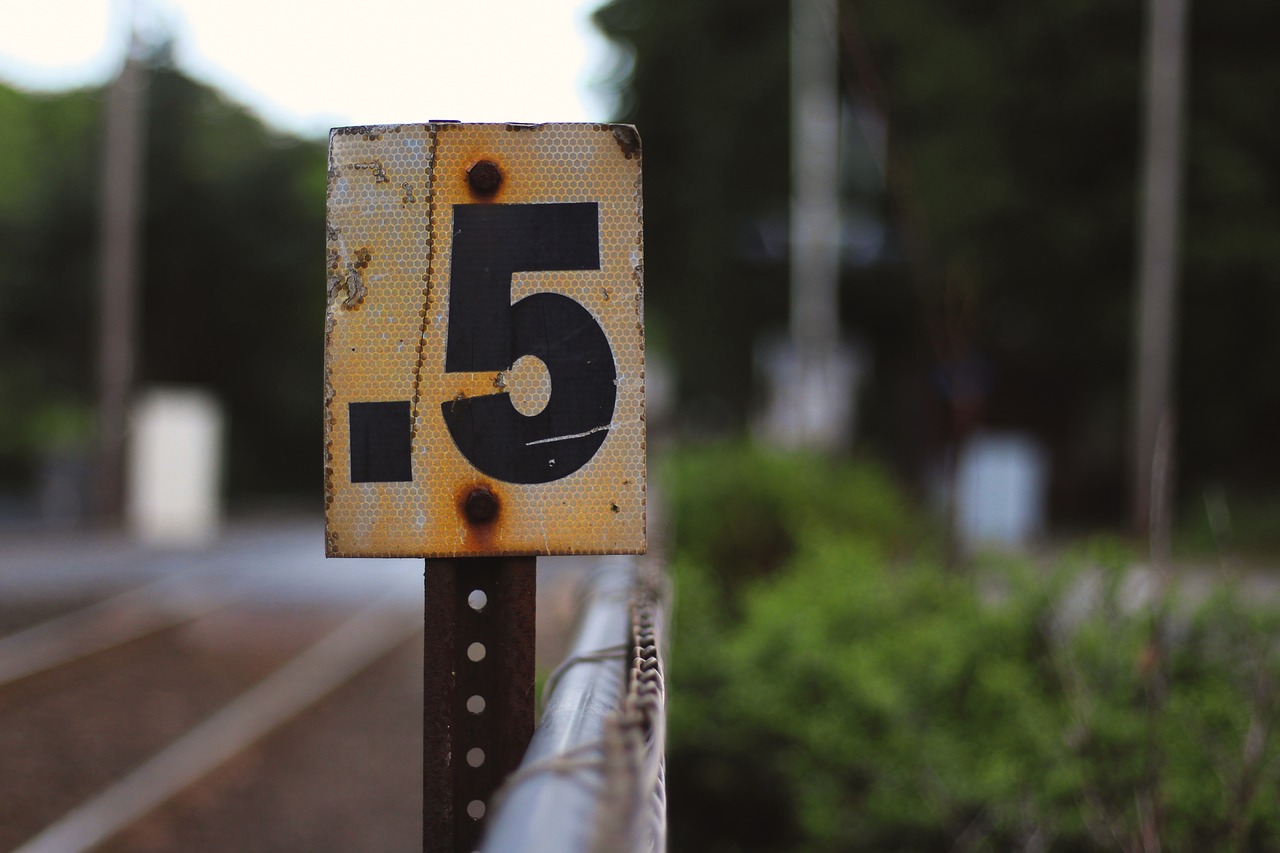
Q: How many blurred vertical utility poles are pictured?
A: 3